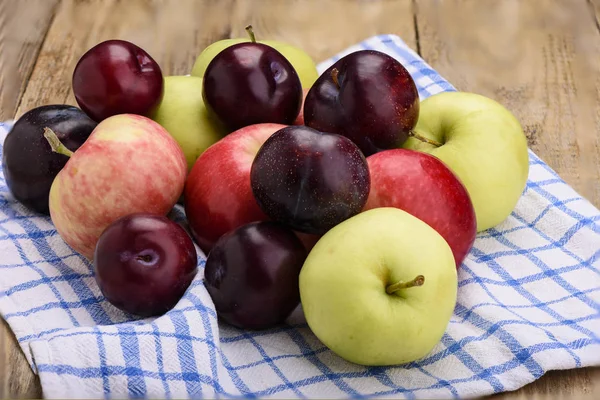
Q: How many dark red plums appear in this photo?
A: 7